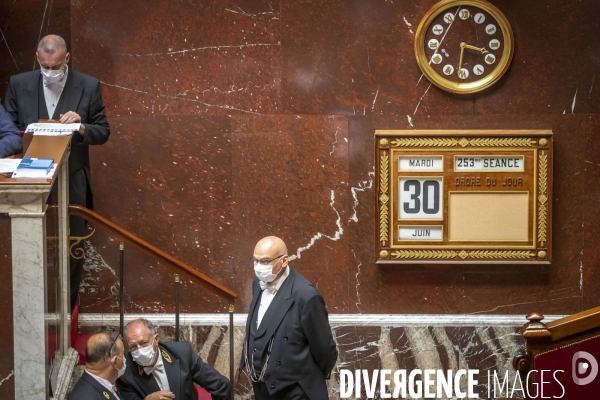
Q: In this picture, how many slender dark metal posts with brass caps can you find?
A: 3